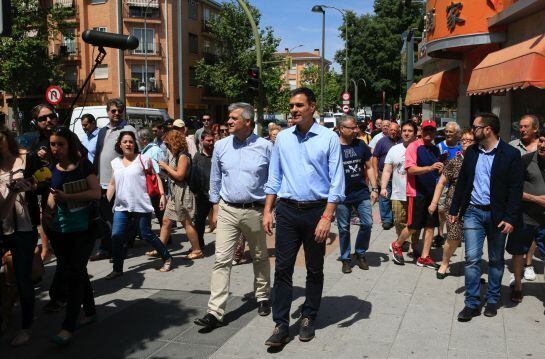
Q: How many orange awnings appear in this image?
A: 2